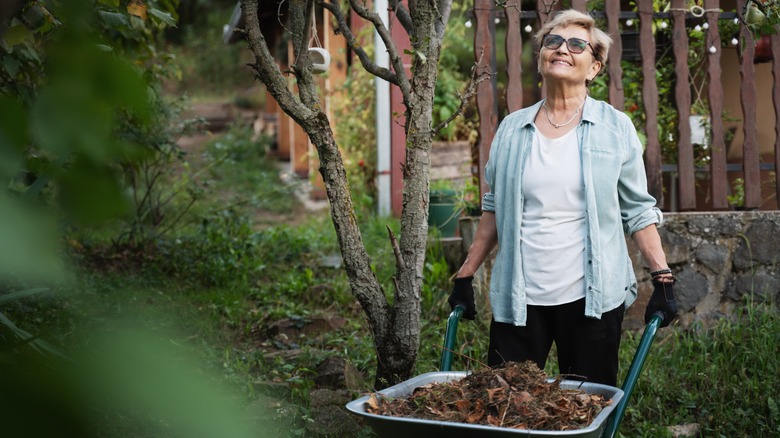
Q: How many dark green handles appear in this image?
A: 2